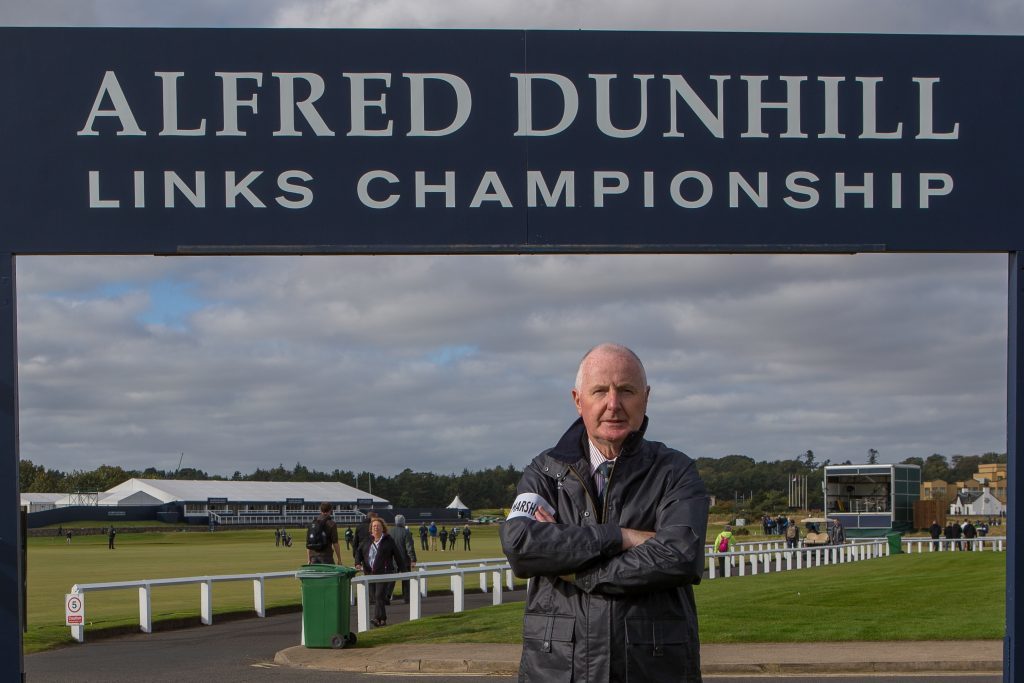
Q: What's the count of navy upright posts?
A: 2